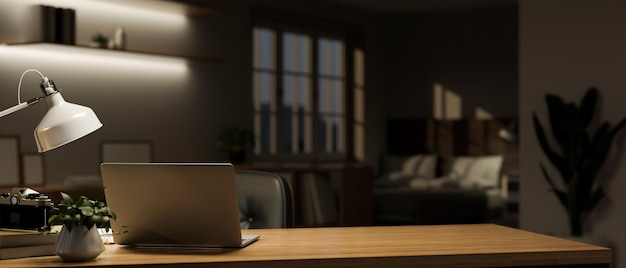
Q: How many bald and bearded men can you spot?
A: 0